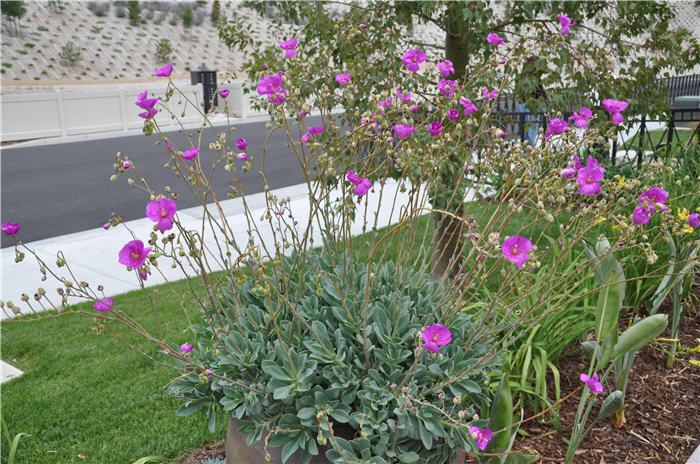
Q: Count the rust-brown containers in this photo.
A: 1